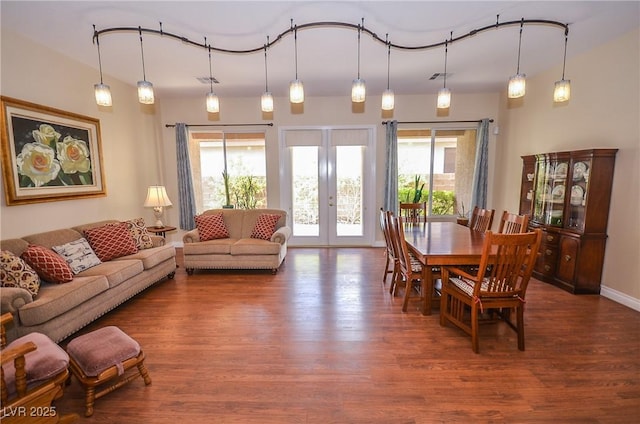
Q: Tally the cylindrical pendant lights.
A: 10